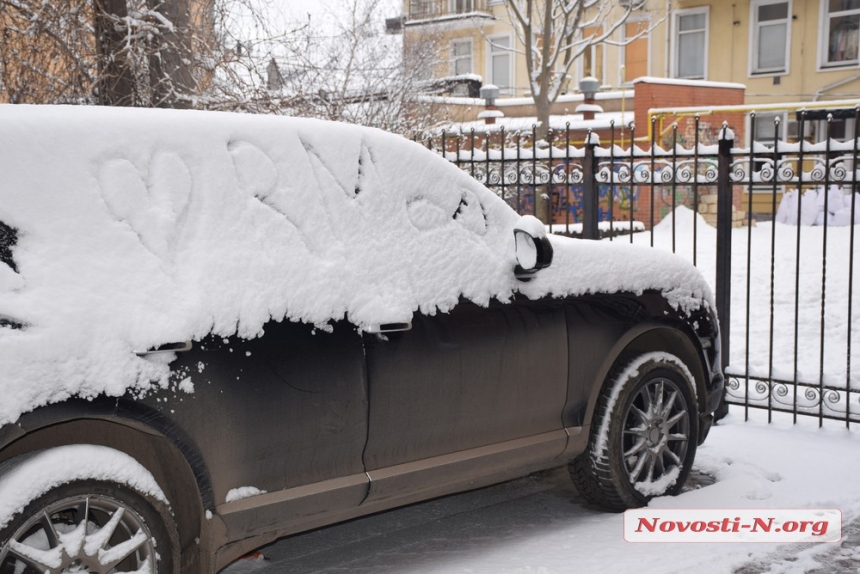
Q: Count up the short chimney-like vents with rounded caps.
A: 2